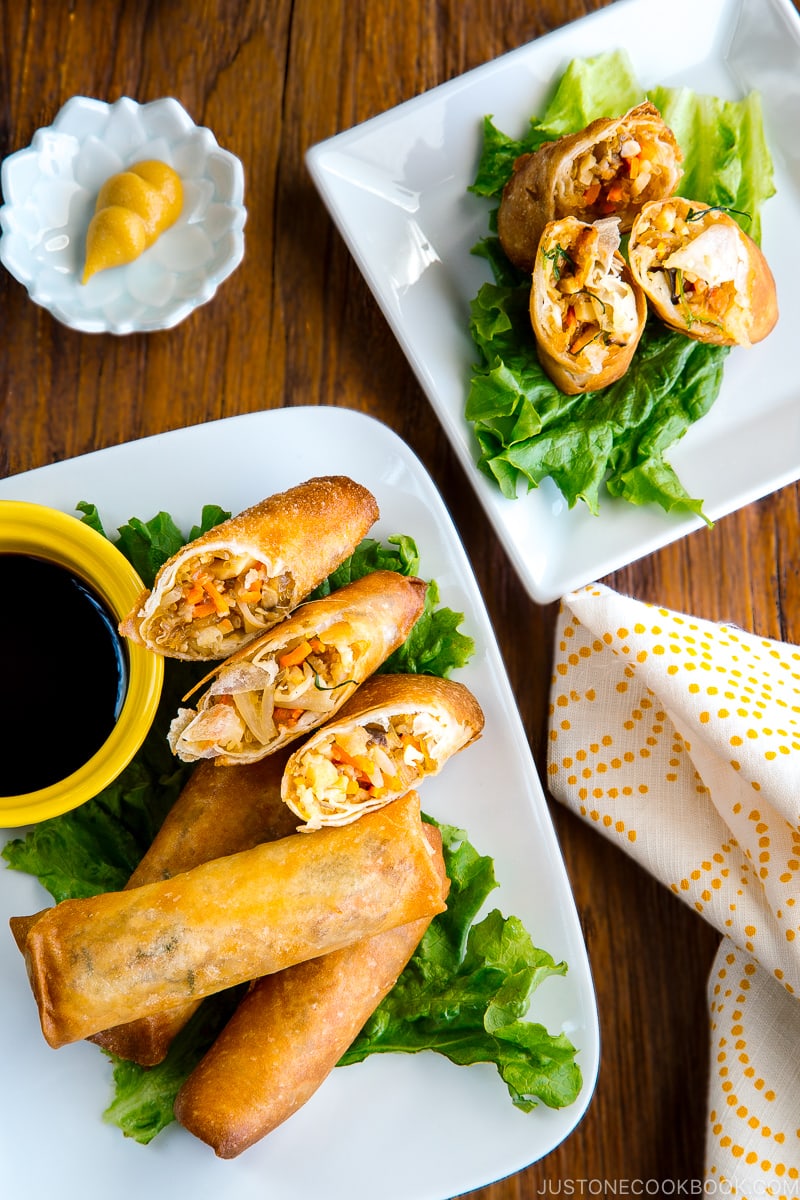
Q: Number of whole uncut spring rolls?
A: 3